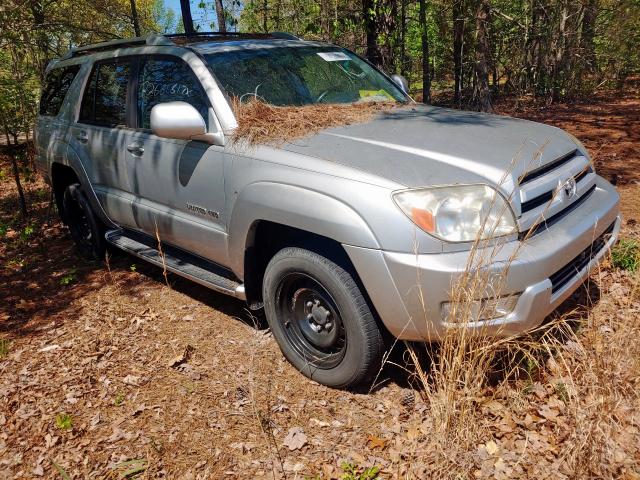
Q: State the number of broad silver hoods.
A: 1